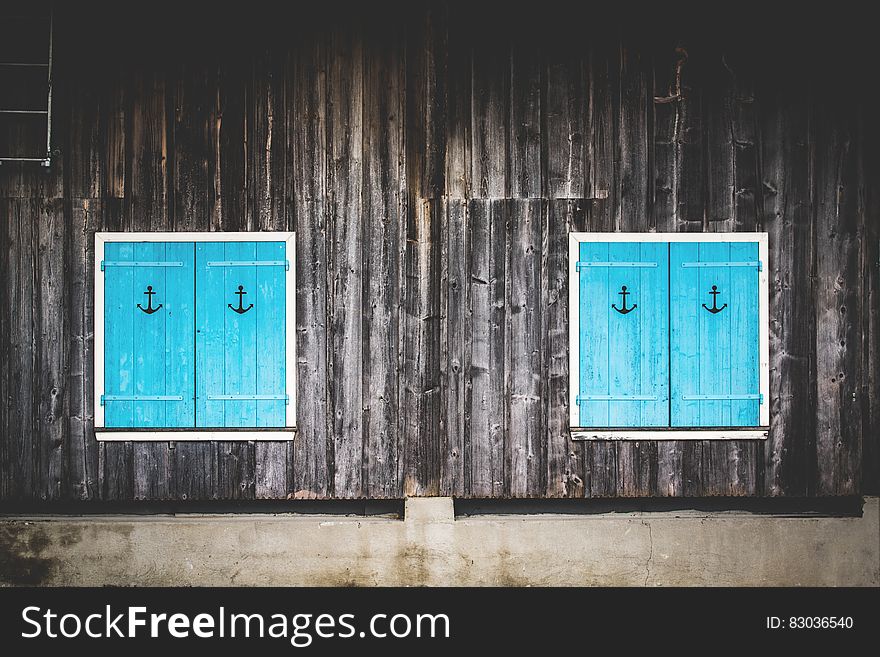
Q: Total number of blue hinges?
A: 8